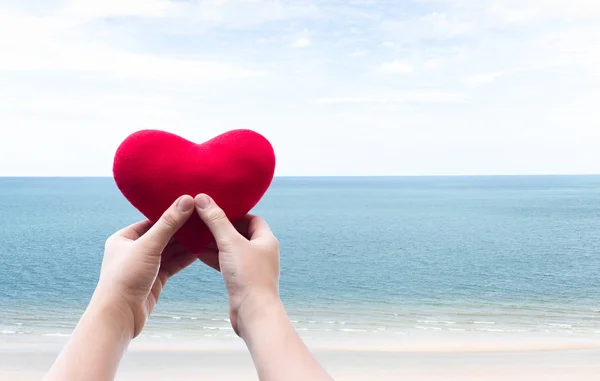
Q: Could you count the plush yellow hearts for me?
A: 0